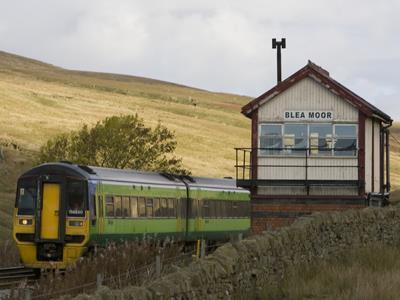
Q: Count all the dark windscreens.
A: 2